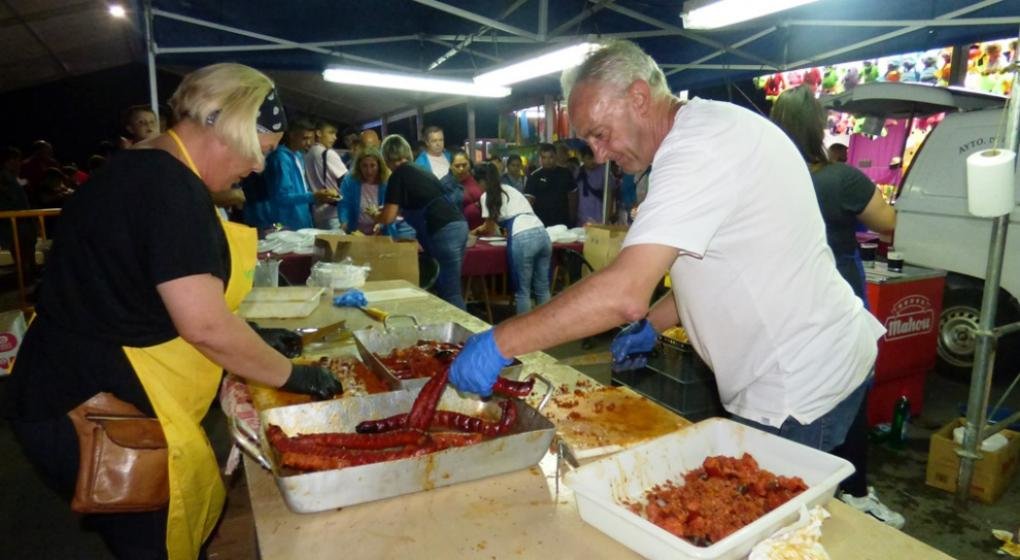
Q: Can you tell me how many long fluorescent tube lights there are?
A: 3